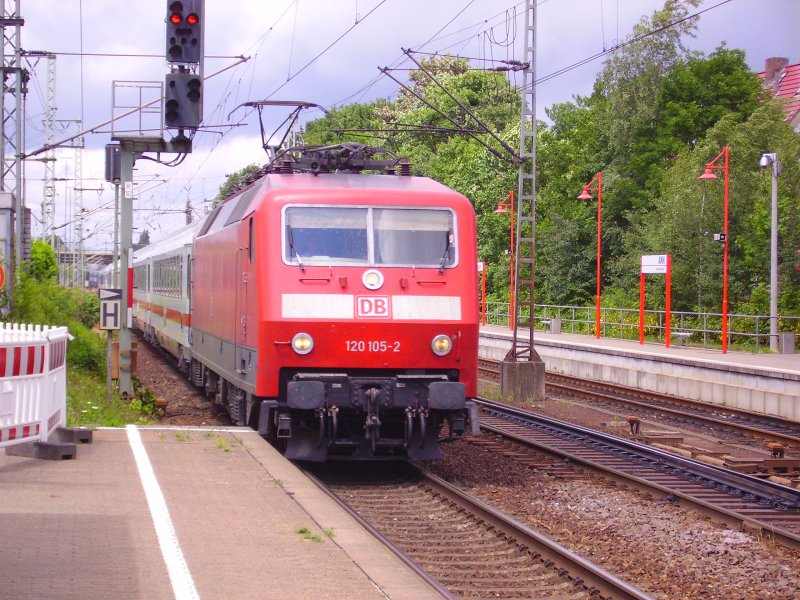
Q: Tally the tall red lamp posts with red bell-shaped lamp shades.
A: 3